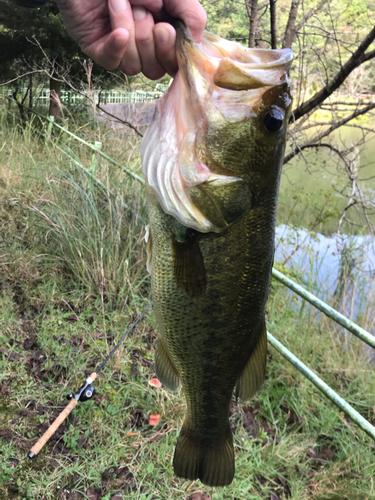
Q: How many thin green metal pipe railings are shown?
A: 2